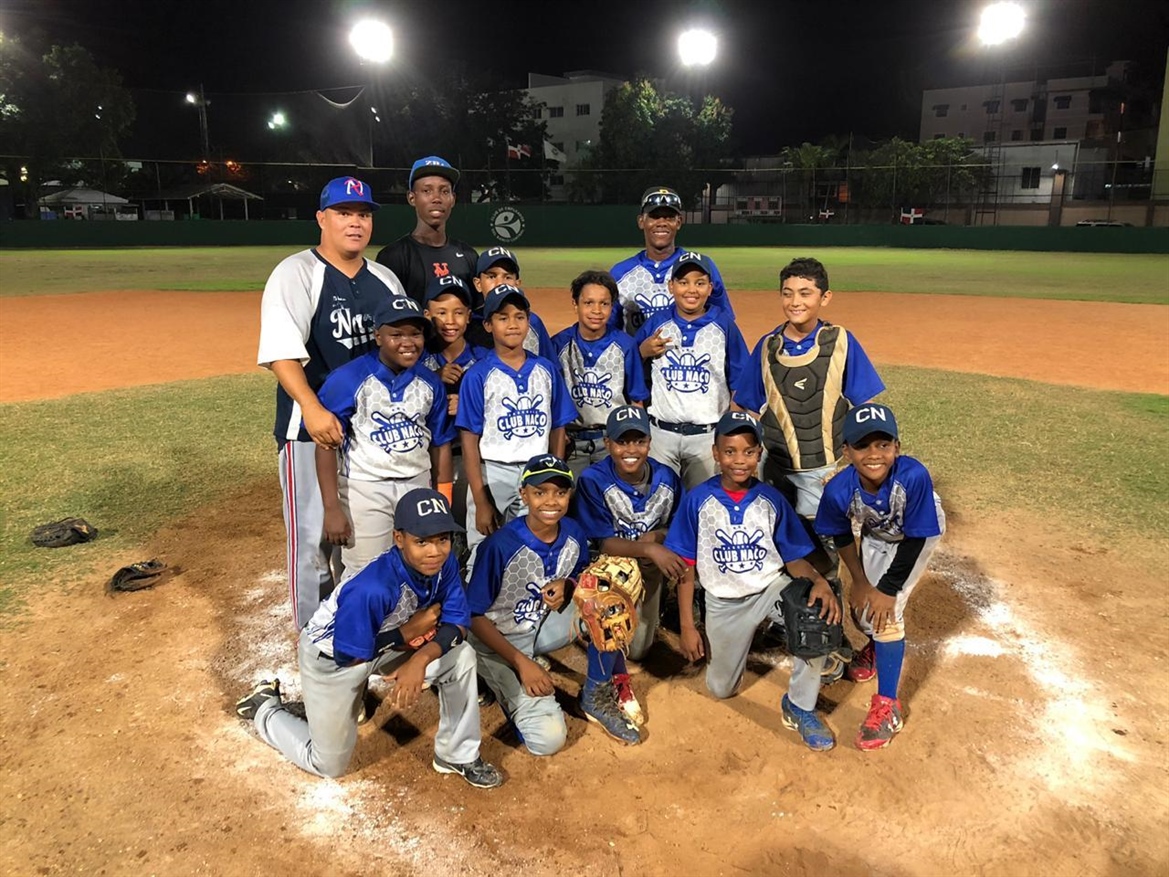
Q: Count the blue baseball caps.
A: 12